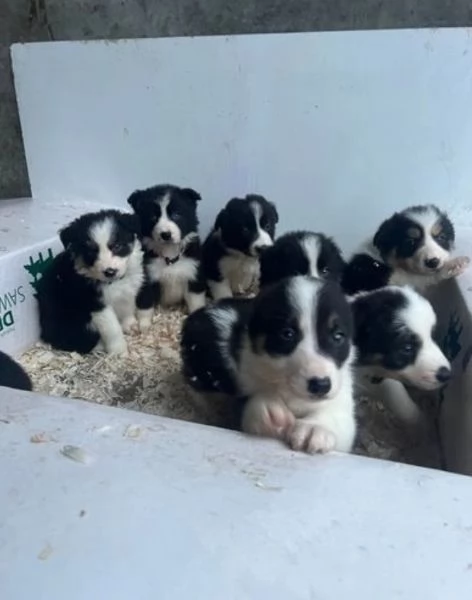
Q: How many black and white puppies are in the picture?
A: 7